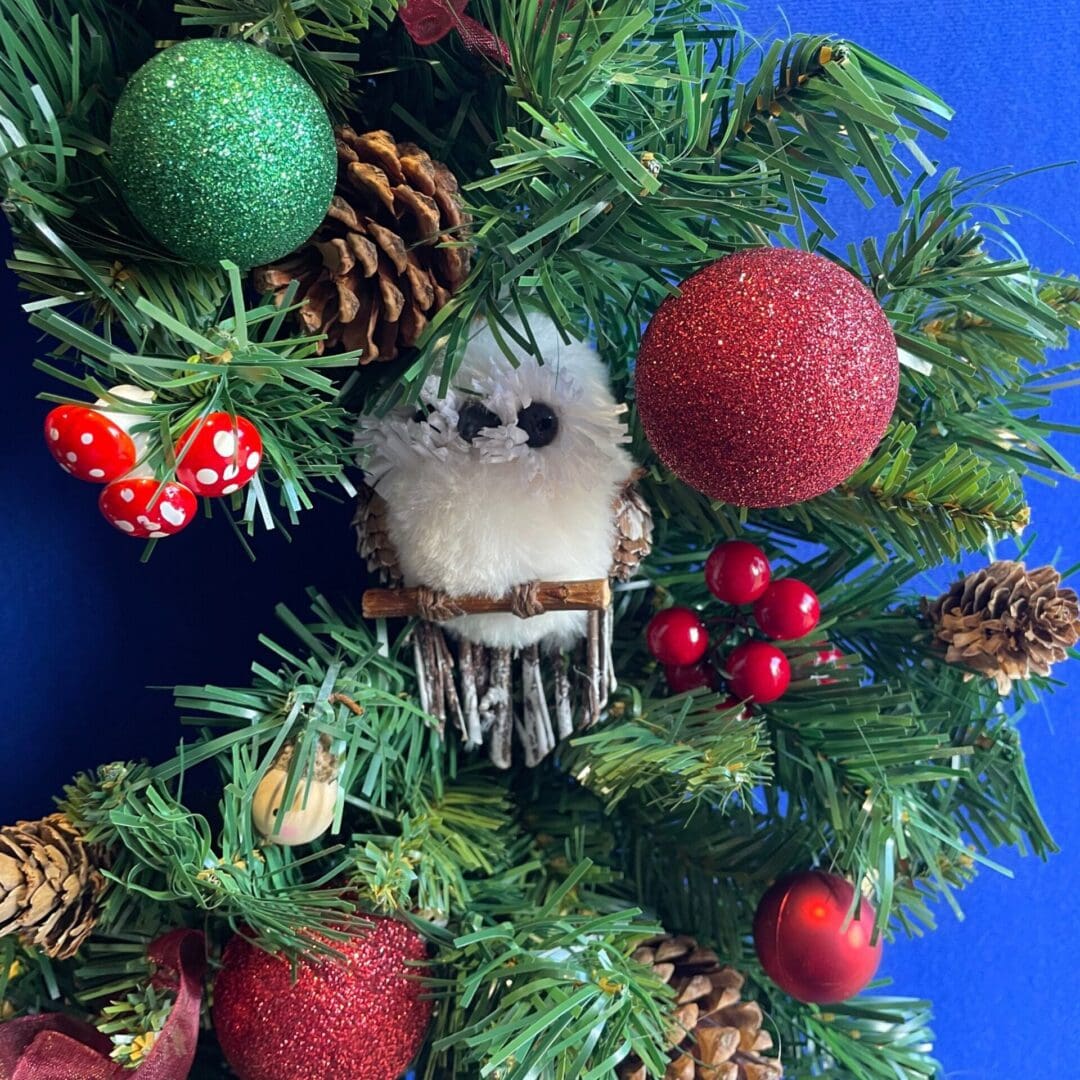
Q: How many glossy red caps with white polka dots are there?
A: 3